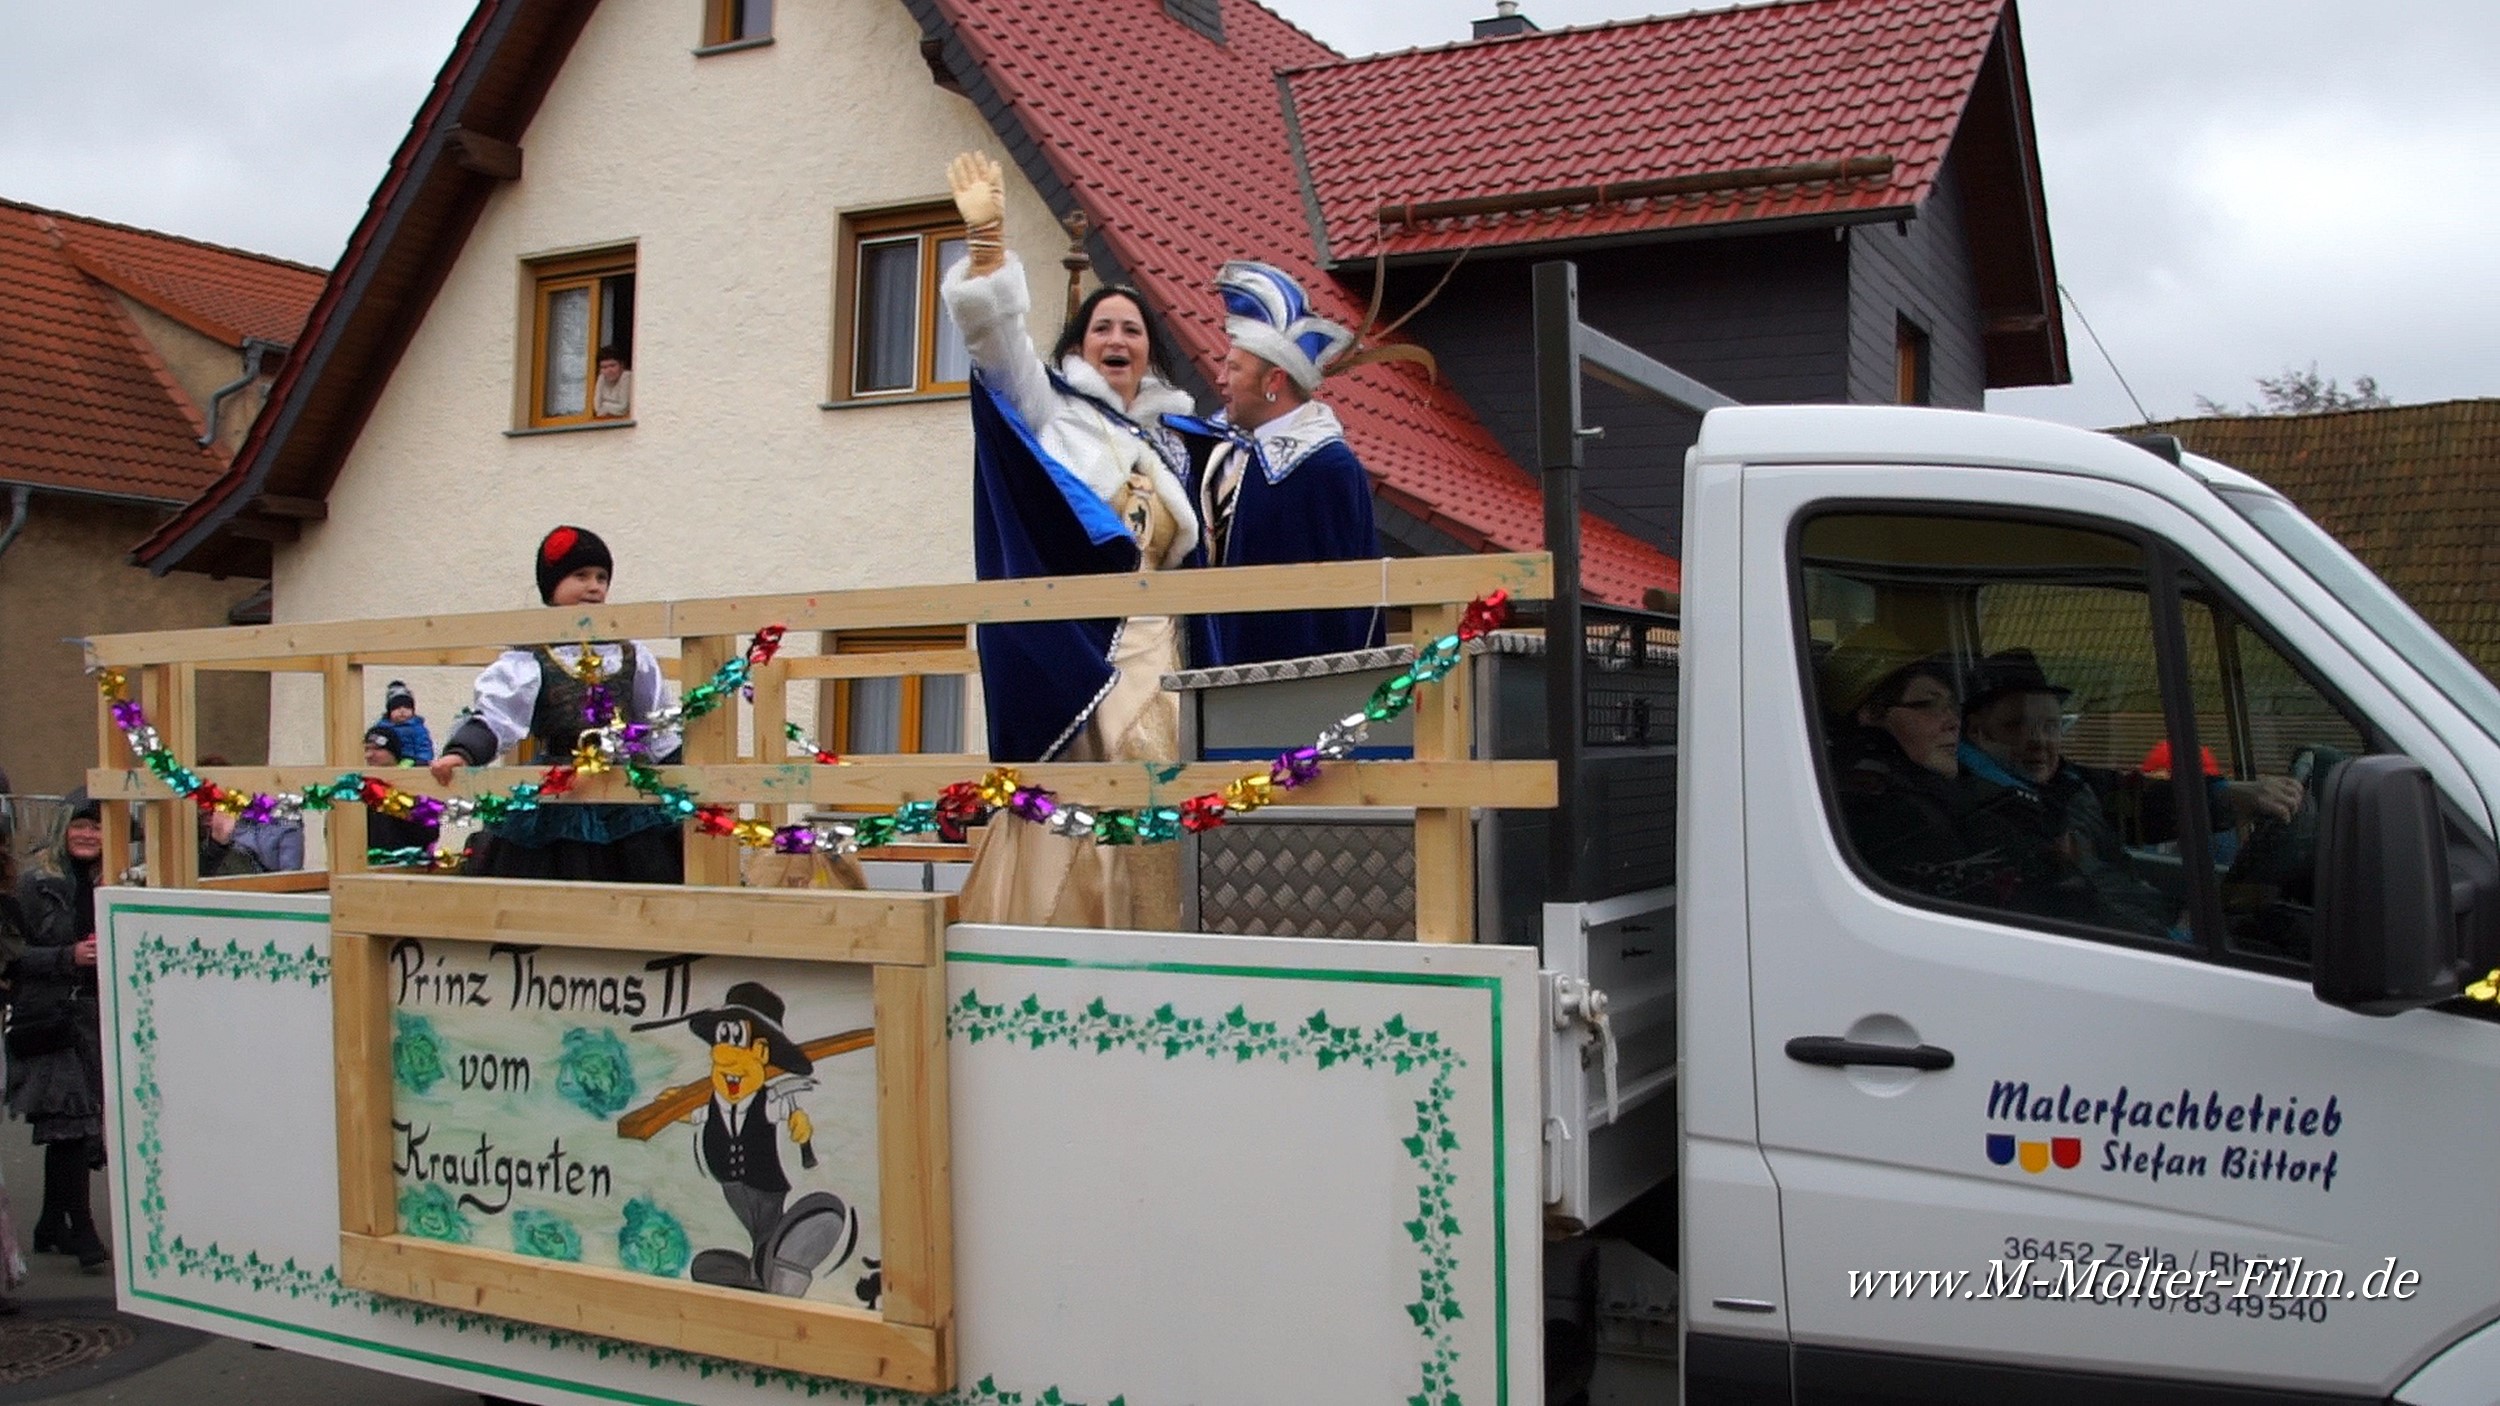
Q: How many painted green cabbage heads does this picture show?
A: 5